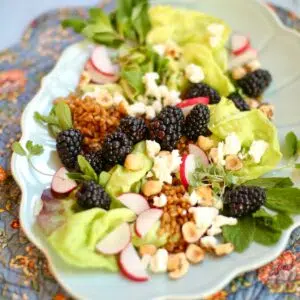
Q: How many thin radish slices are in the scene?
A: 12